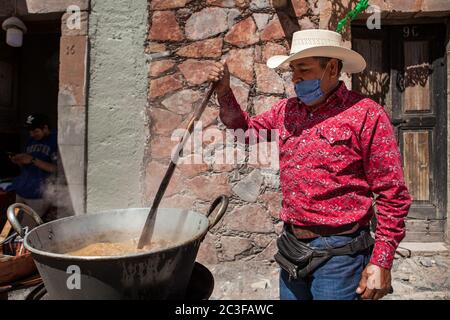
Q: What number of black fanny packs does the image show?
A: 1